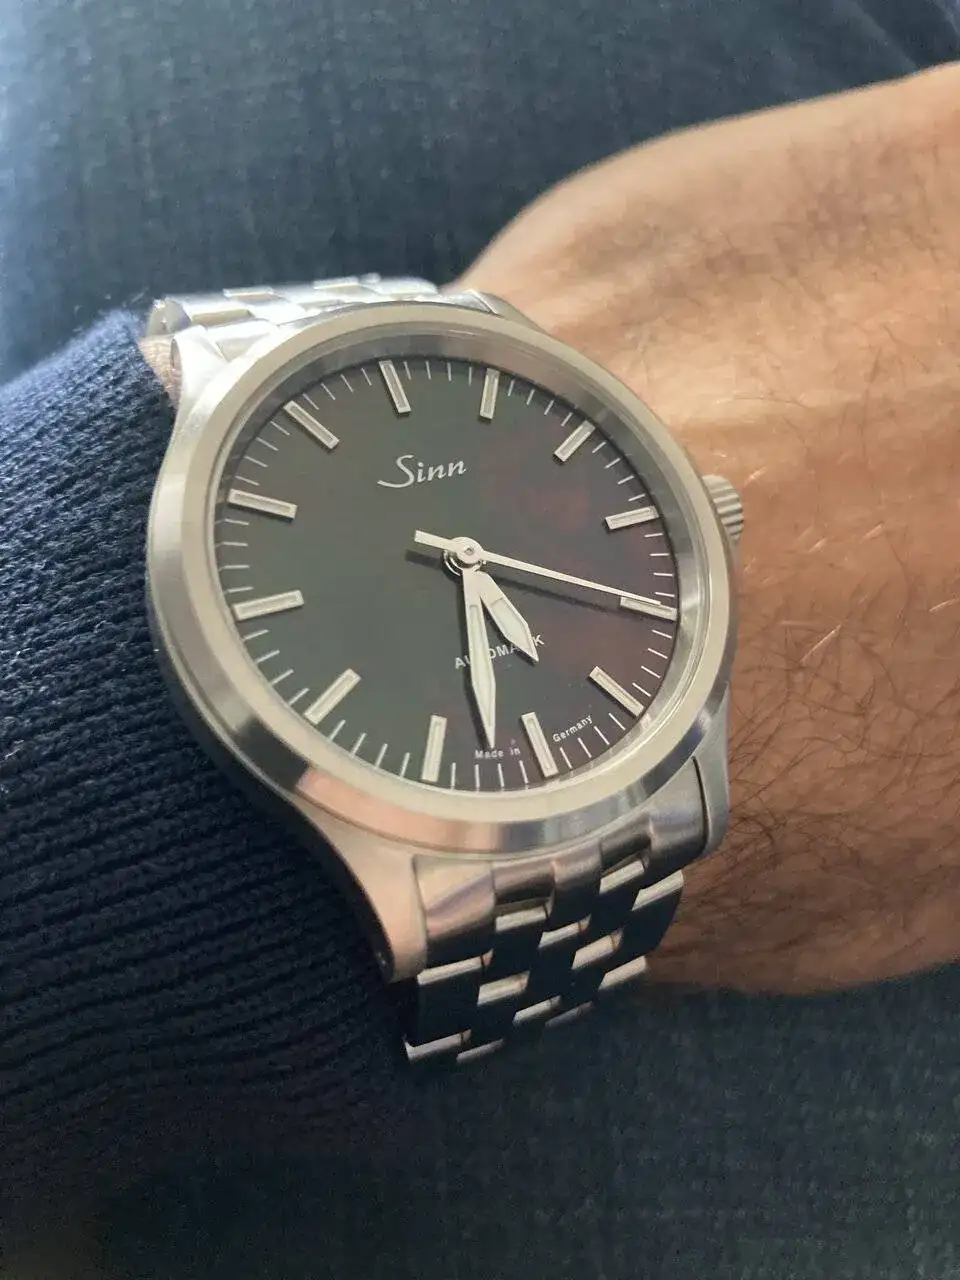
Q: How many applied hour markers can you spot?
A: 12